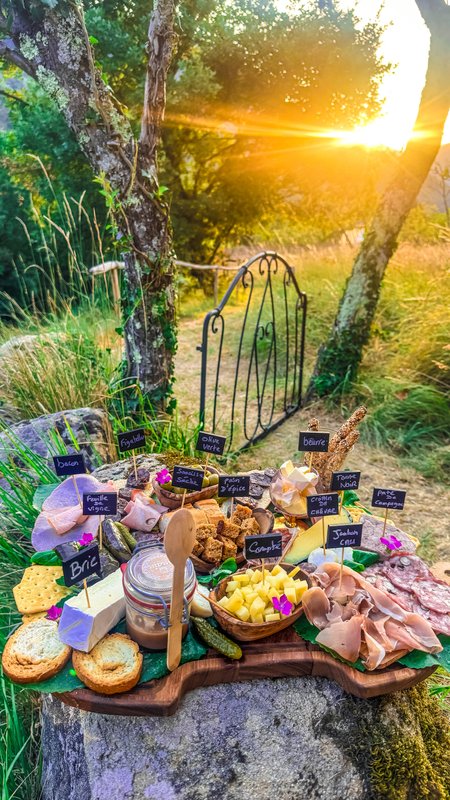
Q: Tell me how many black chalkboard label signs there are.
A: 13